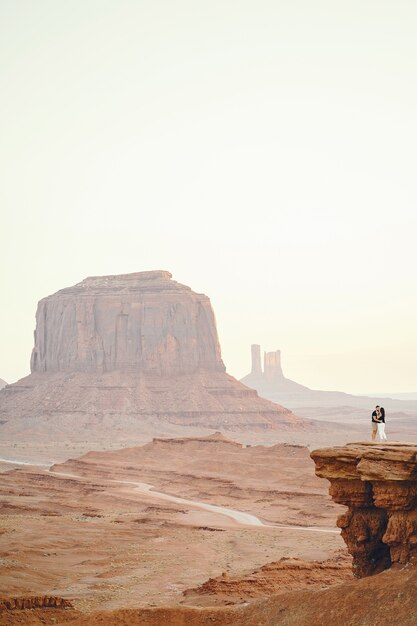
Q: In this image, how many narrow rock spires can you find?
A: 2